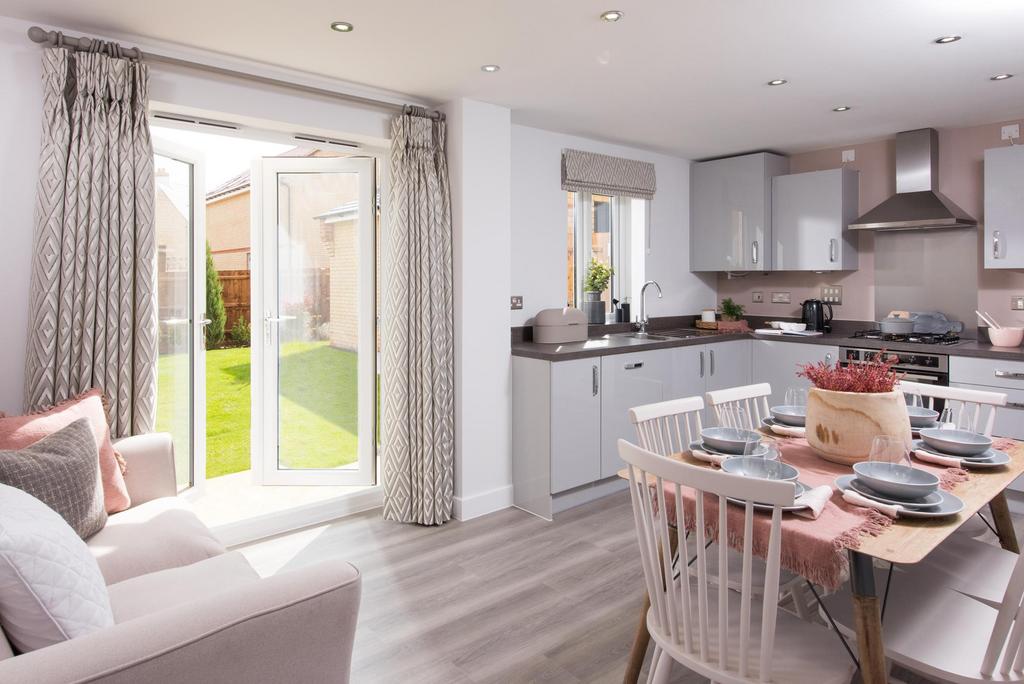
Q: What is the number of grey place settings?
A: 6